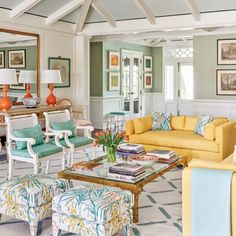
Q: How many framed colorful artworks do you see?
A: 4